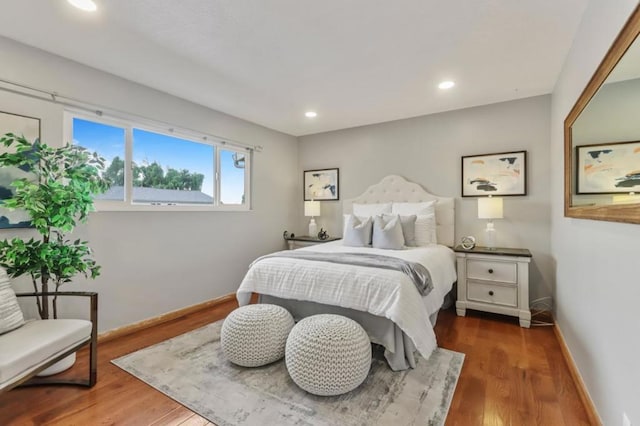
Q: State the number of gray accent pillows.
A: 3